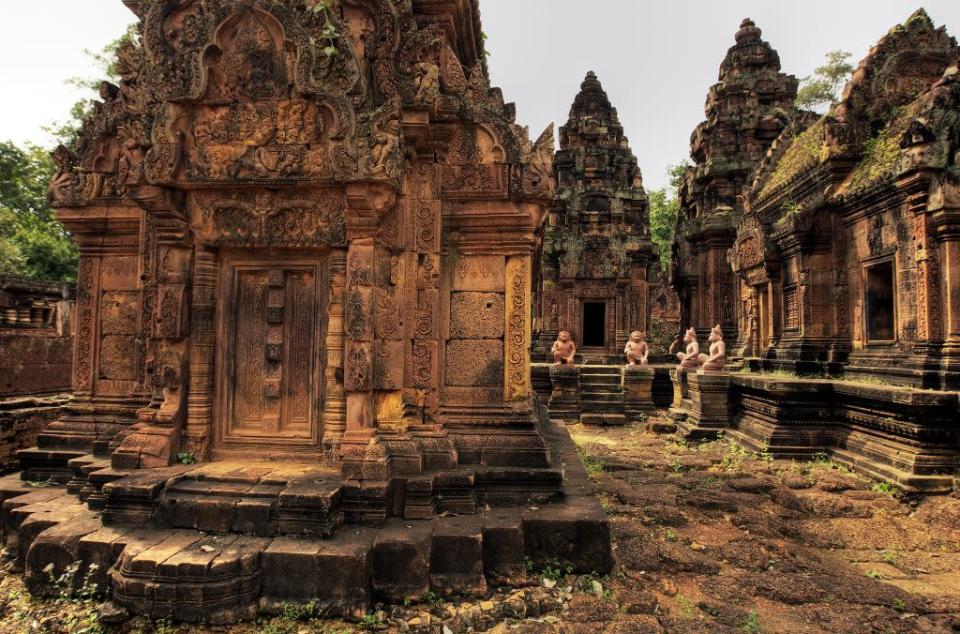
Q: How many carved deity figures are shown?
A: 4